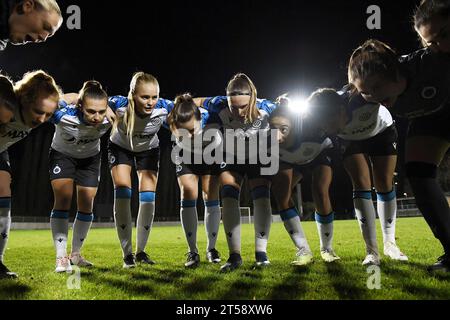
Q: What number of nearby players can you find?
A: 11